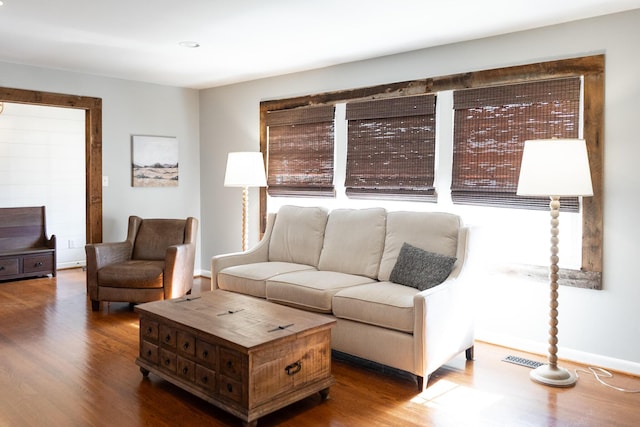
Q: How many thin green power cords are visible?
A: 0